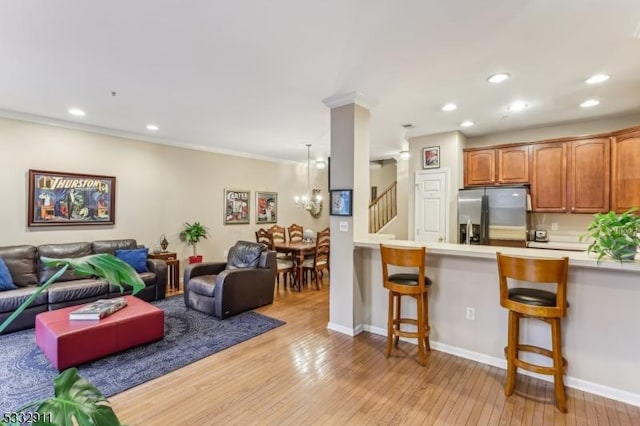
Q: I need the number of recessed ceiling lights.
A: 8